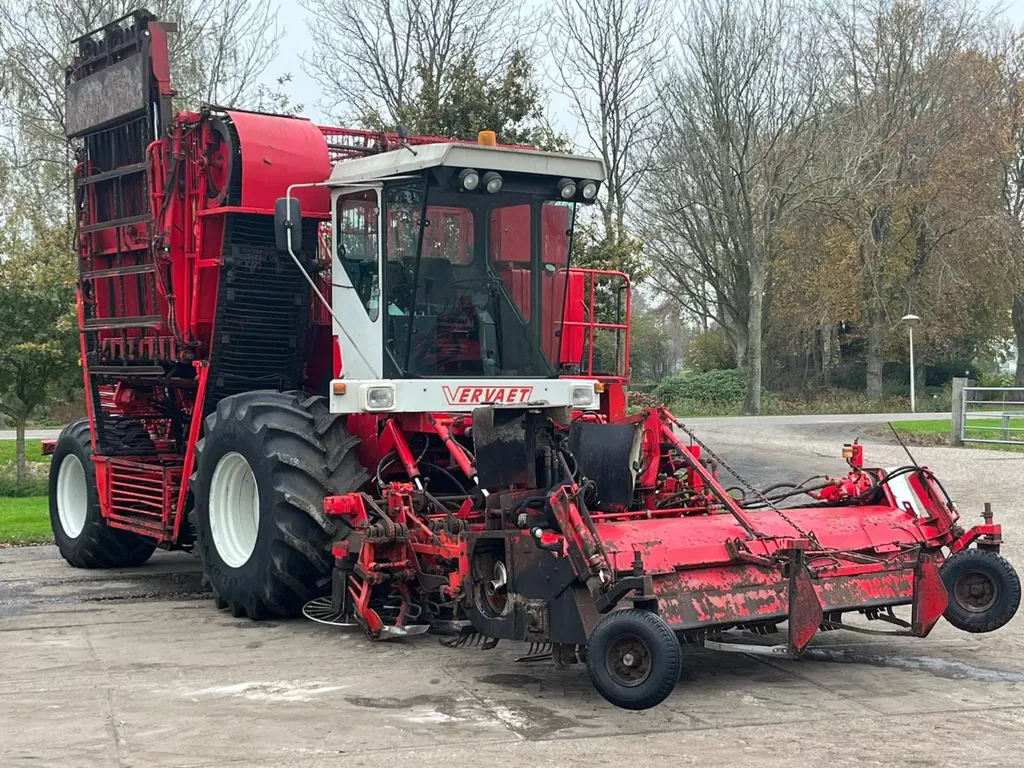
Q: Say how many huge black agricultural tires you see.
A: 2